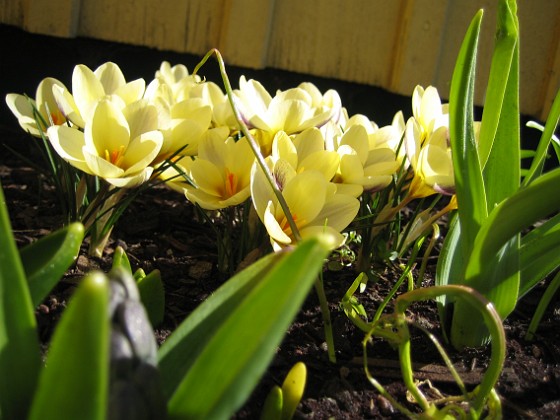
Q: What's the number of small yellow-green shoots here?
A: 2